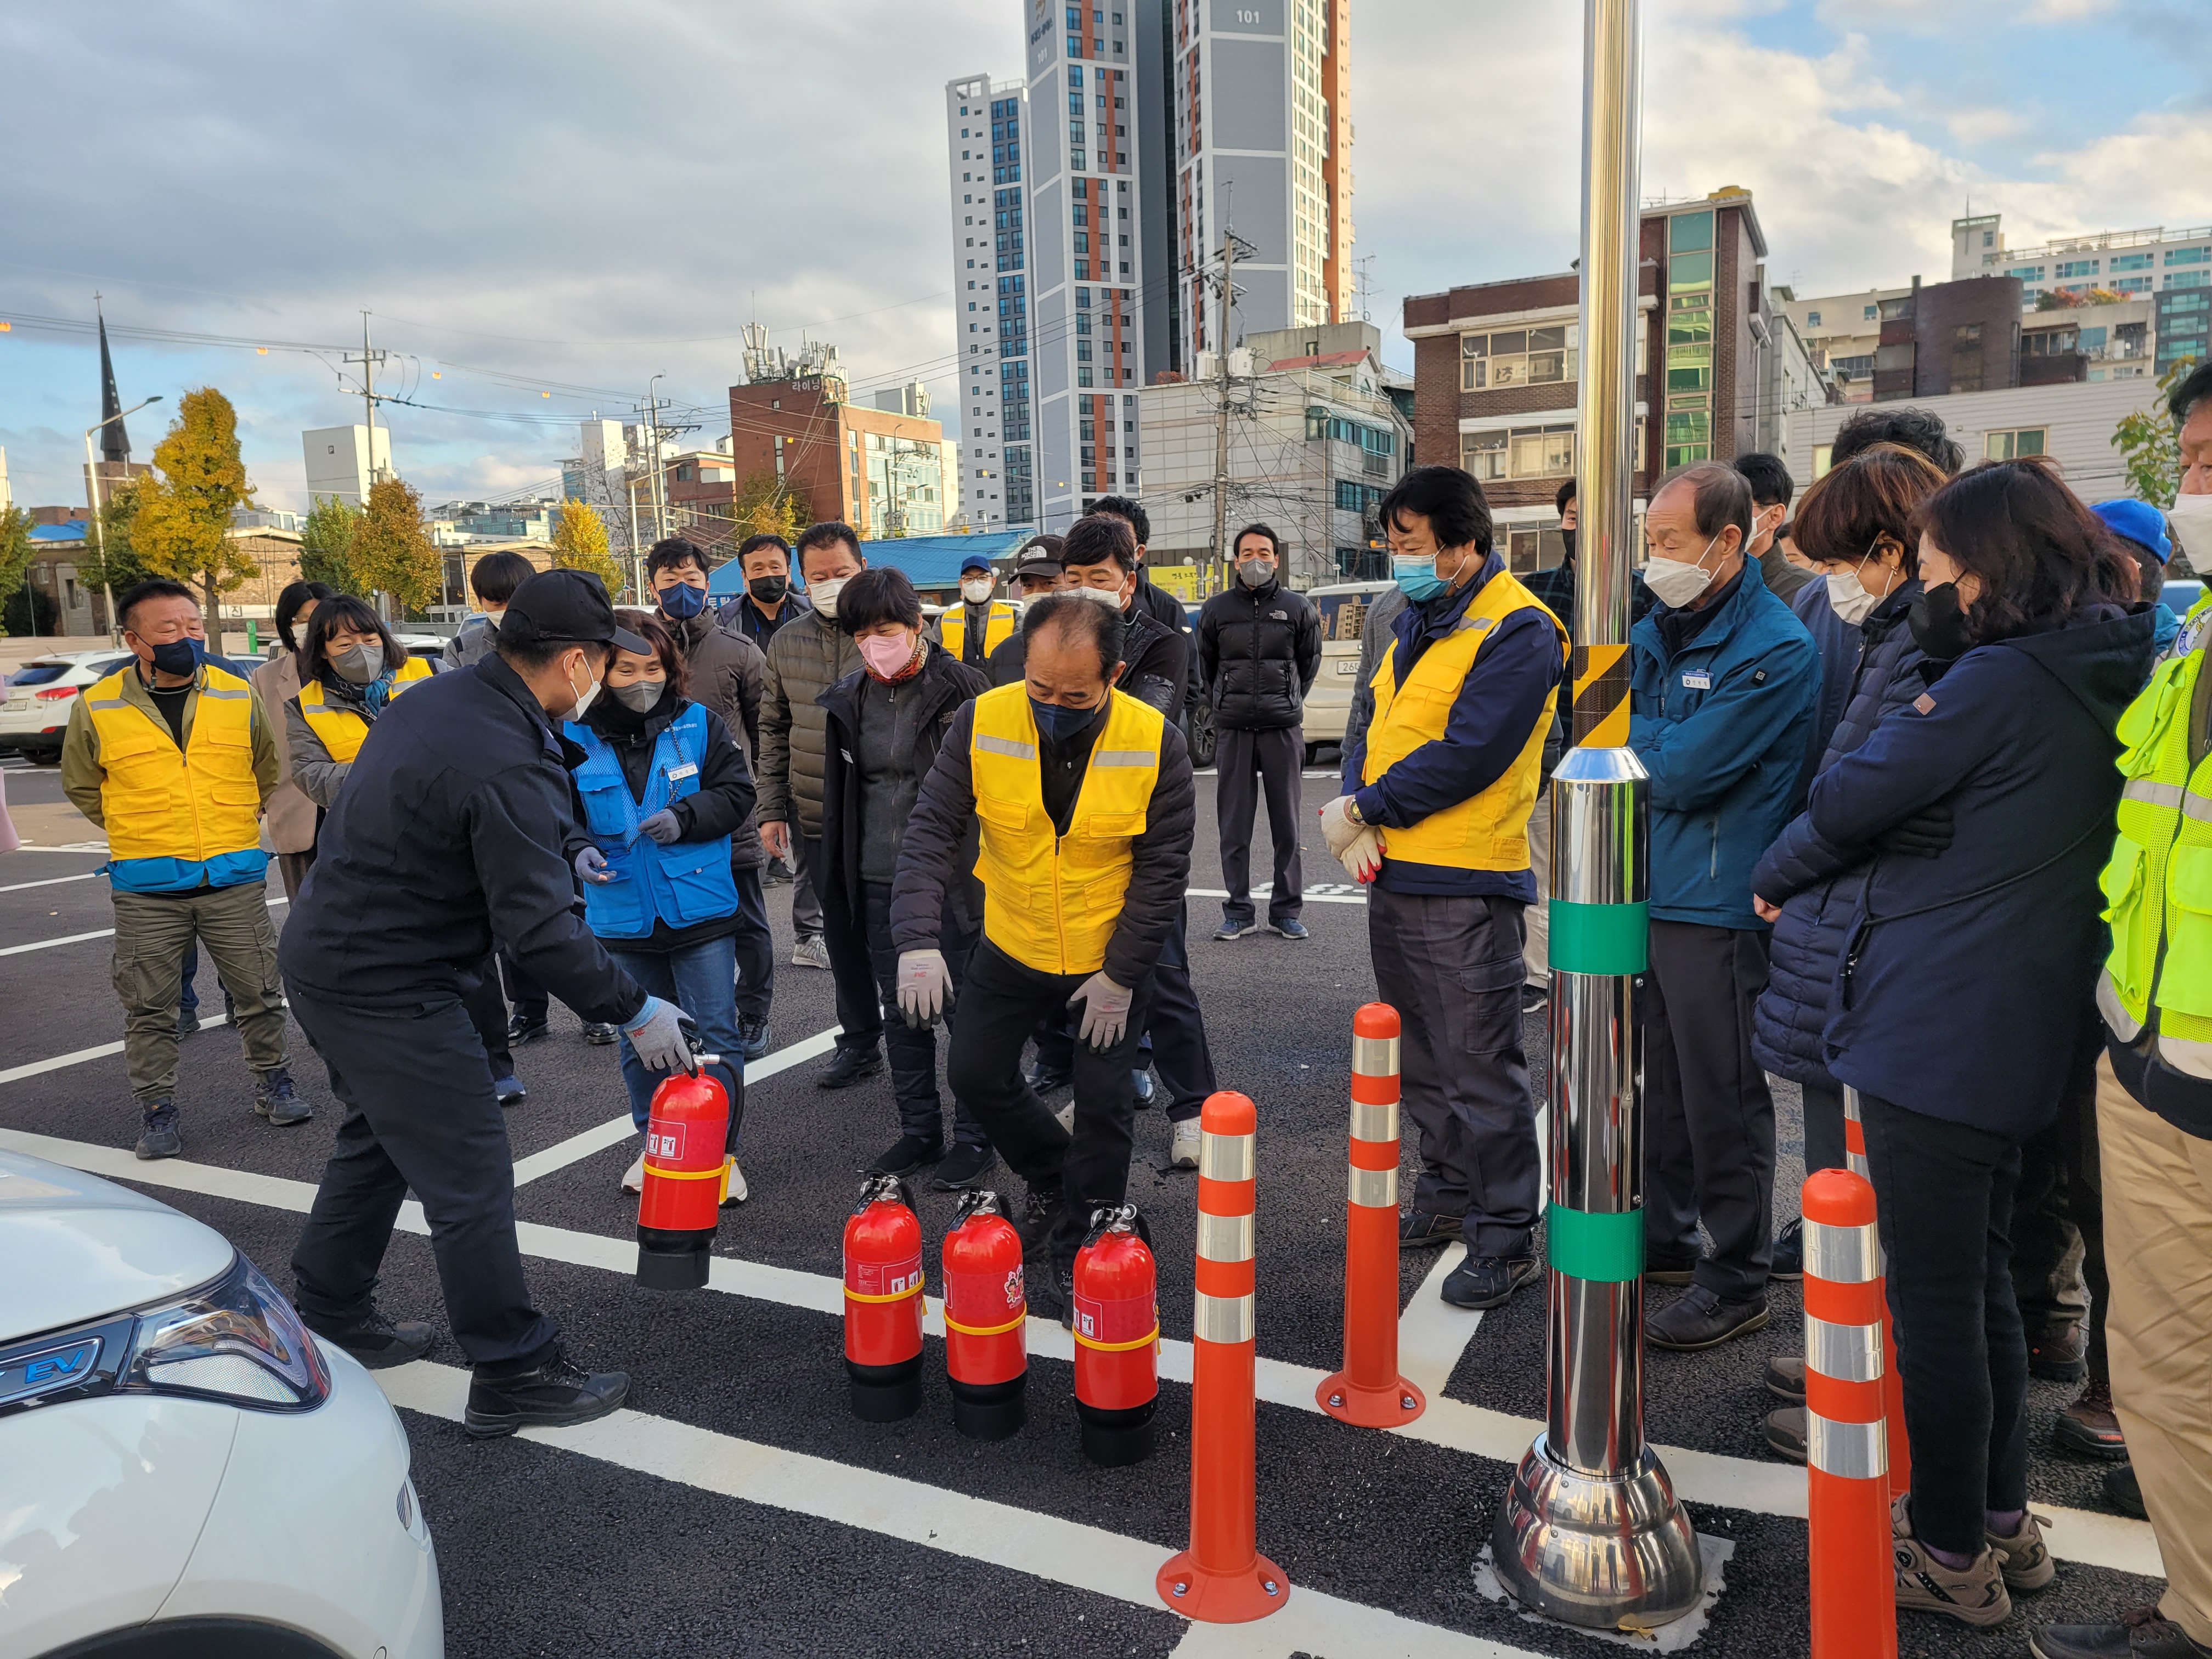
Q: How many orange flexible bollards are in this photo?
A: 4